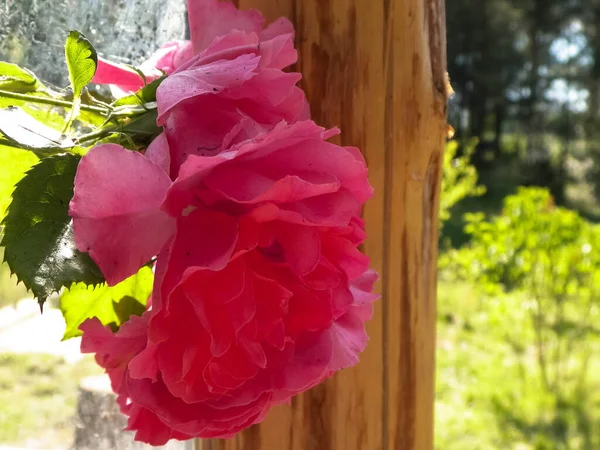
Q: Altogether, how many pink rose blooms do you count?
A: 2